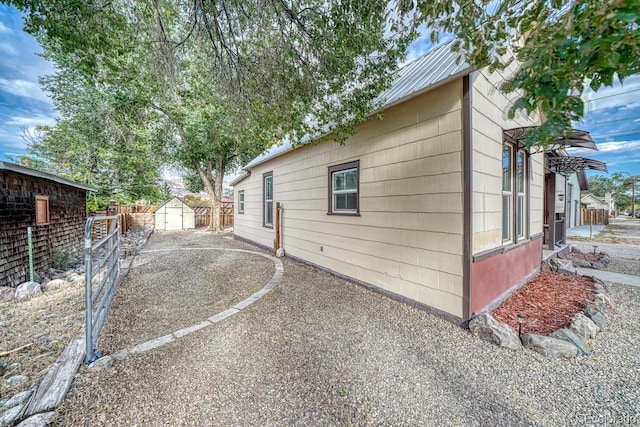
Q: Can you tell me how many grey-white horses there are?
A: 0